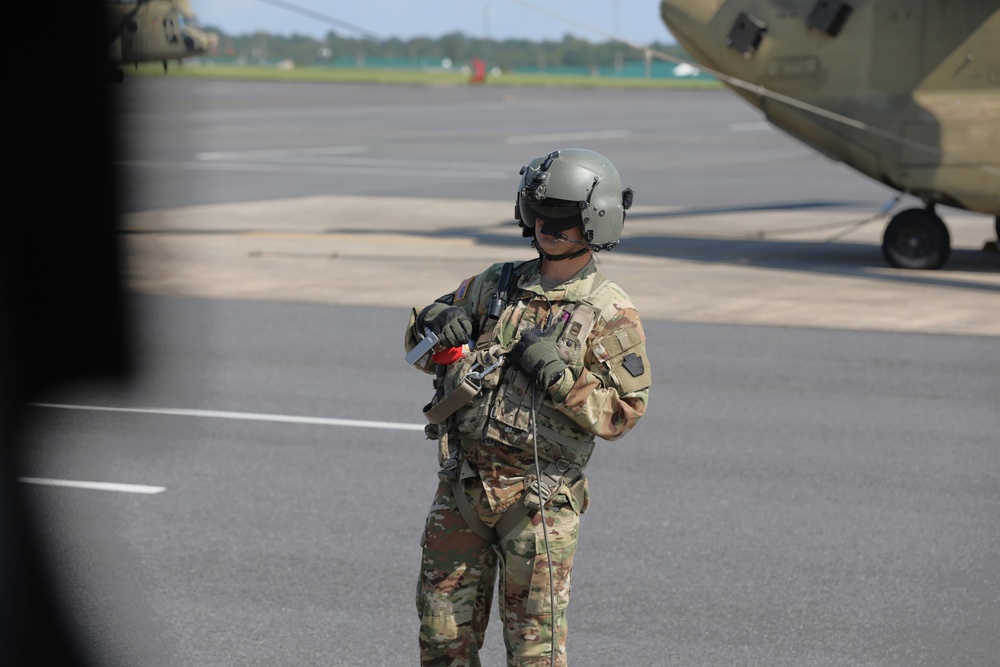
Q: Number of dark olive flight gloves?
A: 2